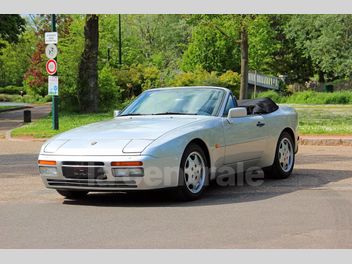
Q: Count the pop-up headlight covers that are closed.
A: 2